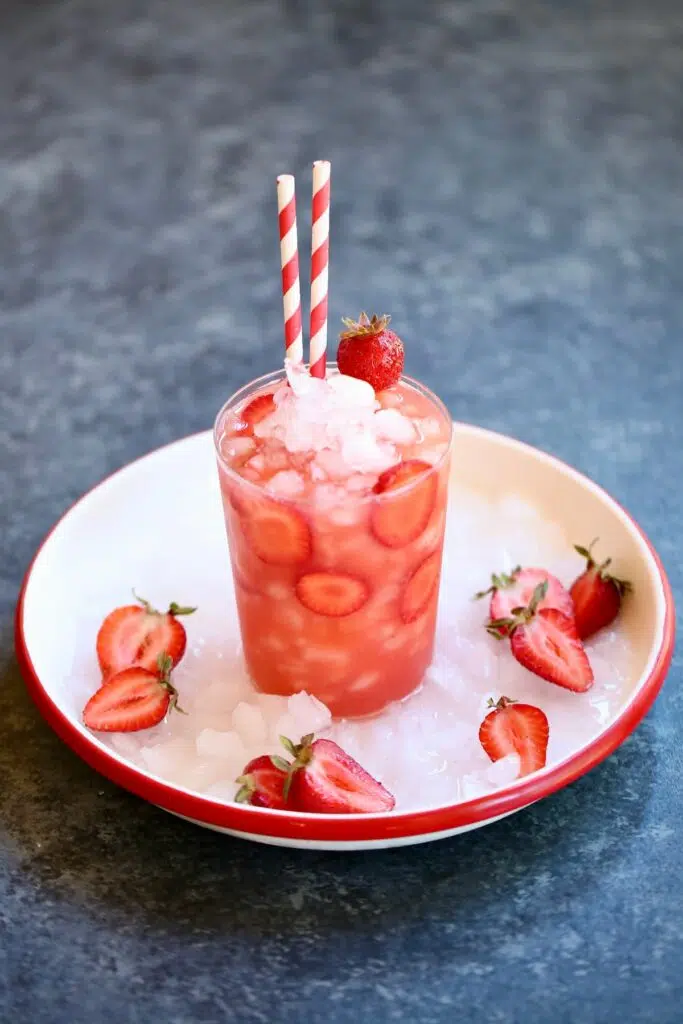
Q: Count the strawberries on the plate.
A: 8